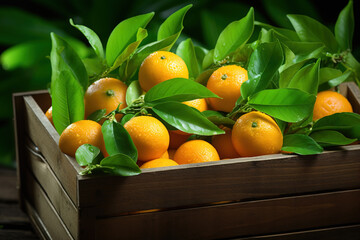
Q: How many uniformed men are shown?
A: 0